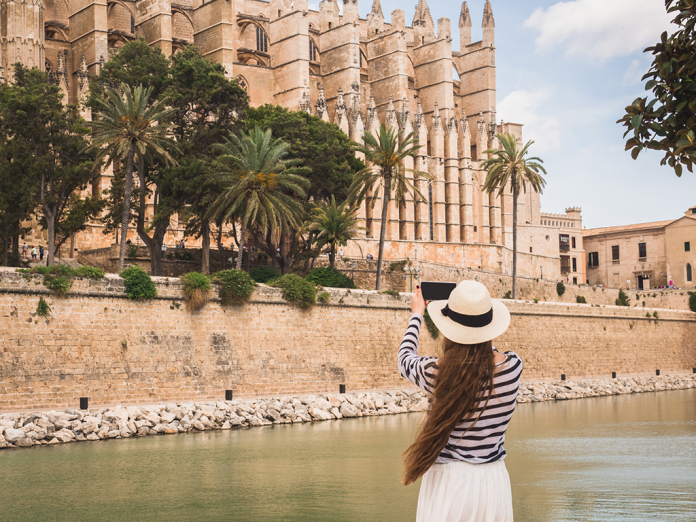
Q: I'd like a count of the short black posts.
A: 7